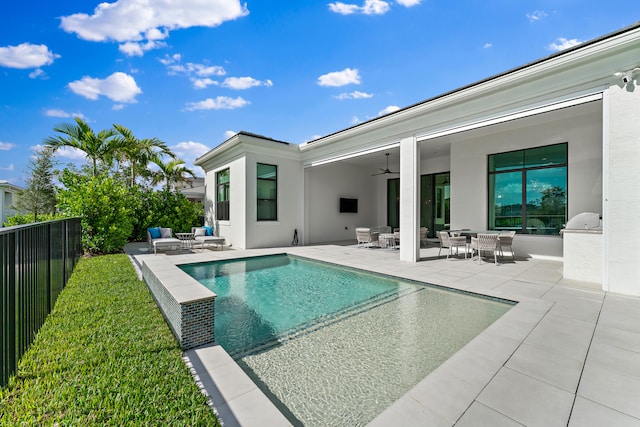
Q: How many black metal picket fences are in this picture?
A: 1